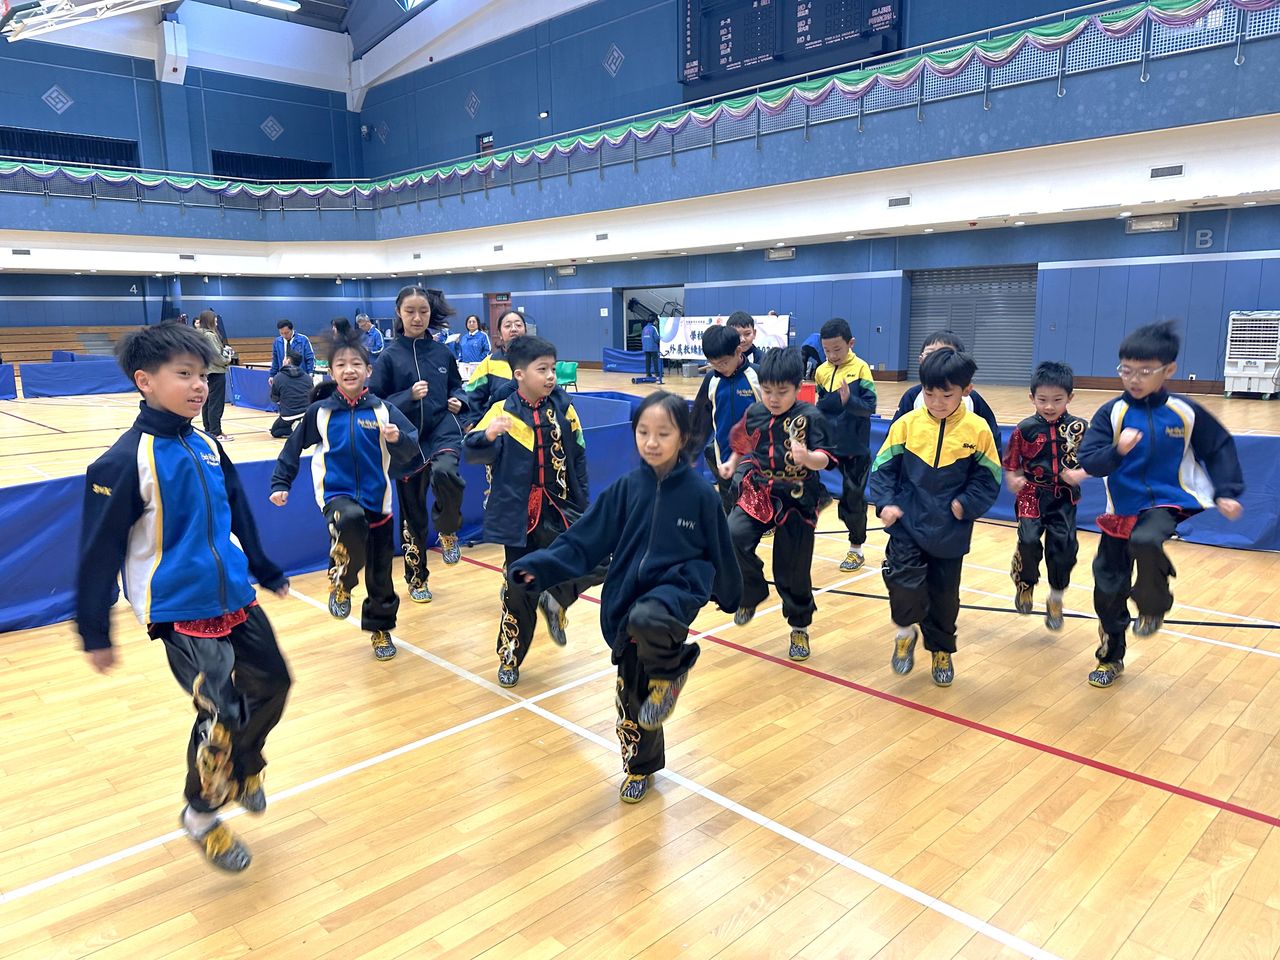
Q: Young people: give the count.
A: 14